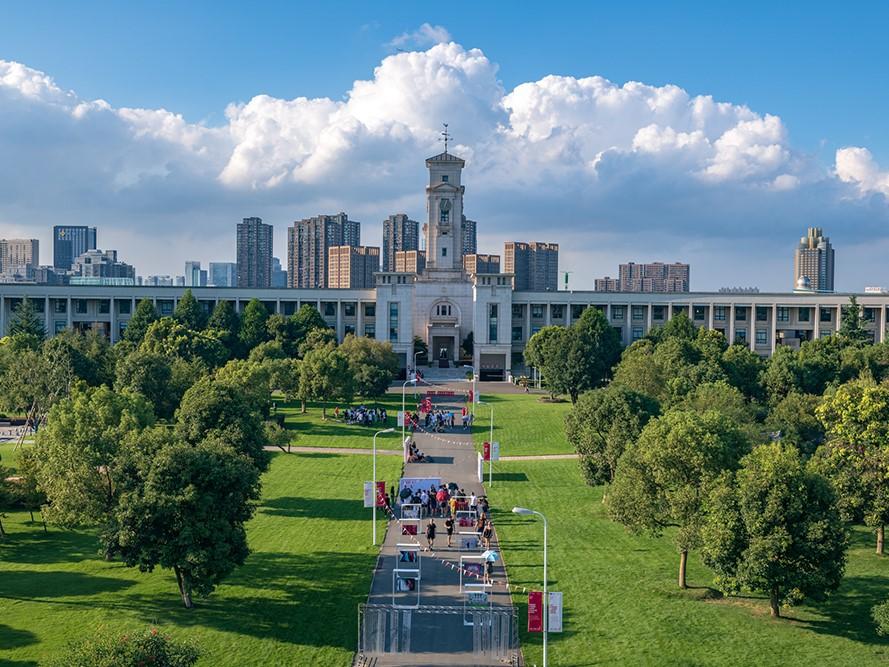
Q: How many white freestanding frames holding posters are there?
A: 9